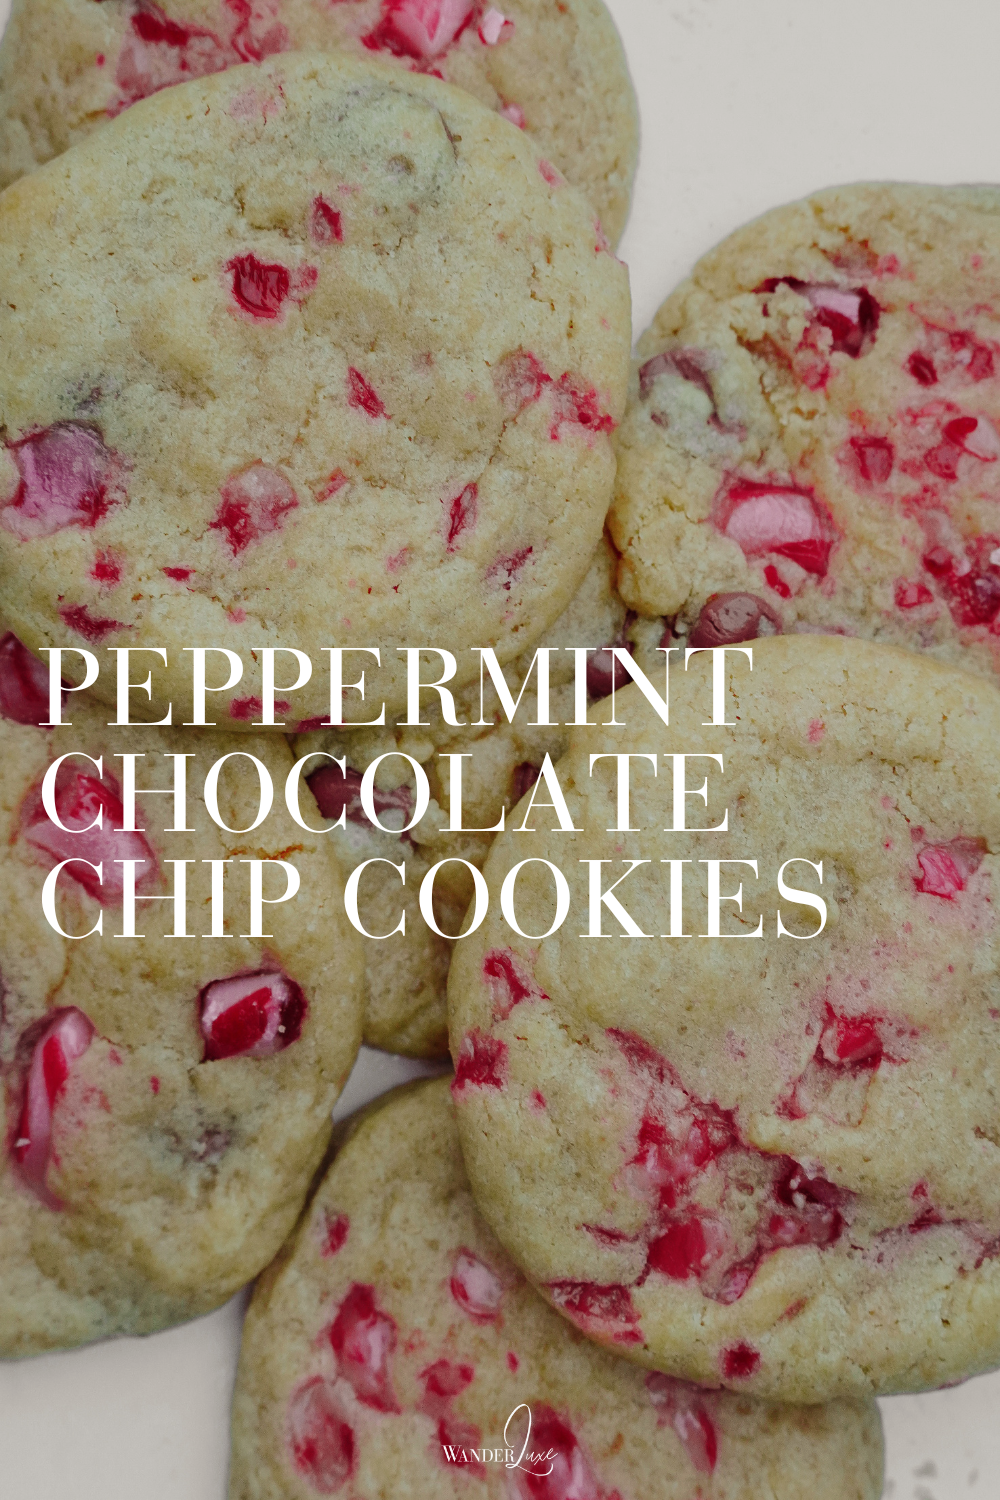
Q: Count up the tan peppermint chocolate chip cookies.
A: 7